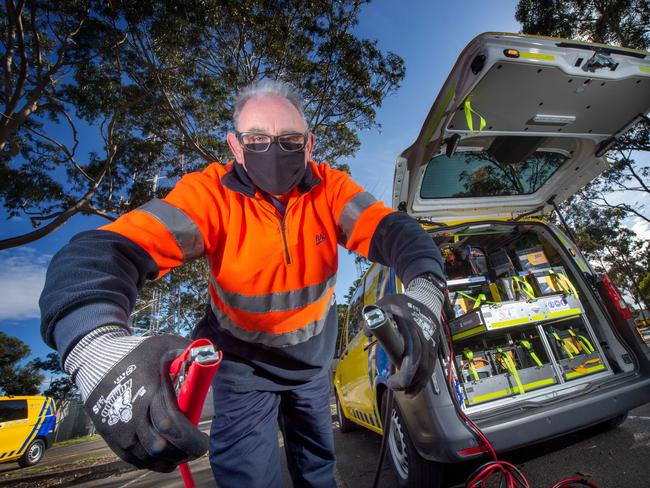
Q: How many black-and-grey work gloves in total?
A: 2